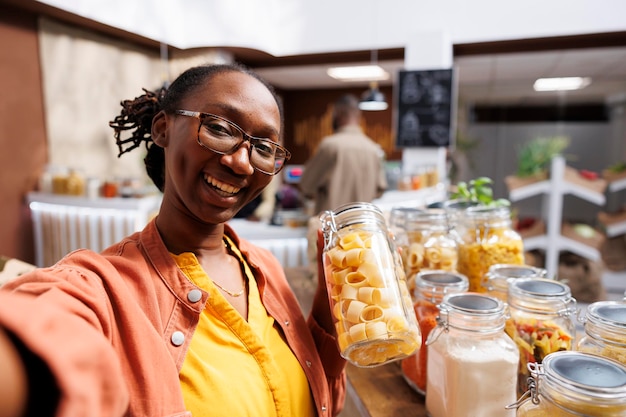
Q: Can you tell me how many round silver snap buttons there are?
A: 2